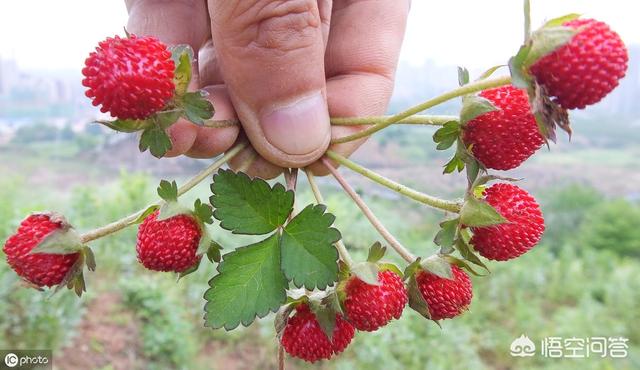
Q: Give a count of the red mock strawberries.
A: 9